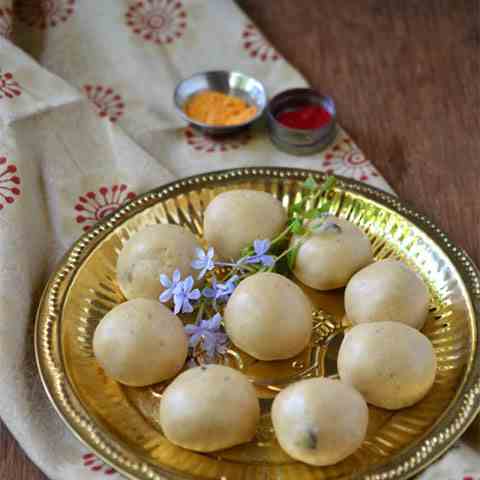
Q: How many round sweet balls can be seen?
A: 9